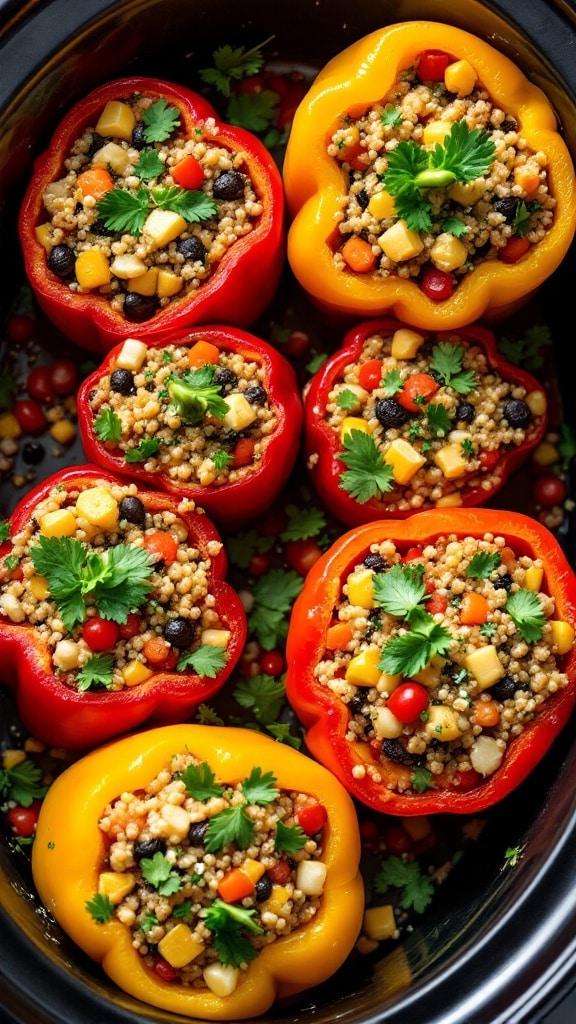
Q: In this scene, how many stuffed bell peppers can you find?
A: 7